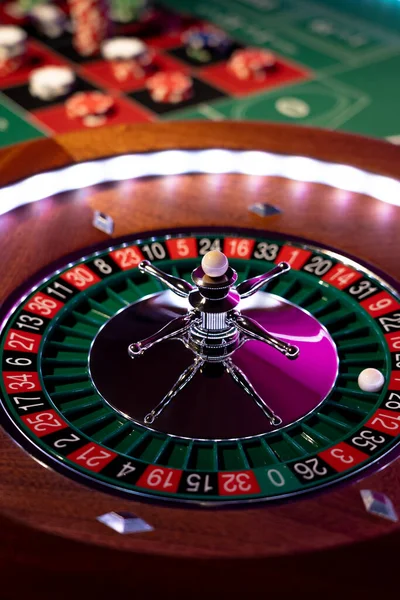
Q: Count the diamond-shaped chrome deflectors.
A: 4